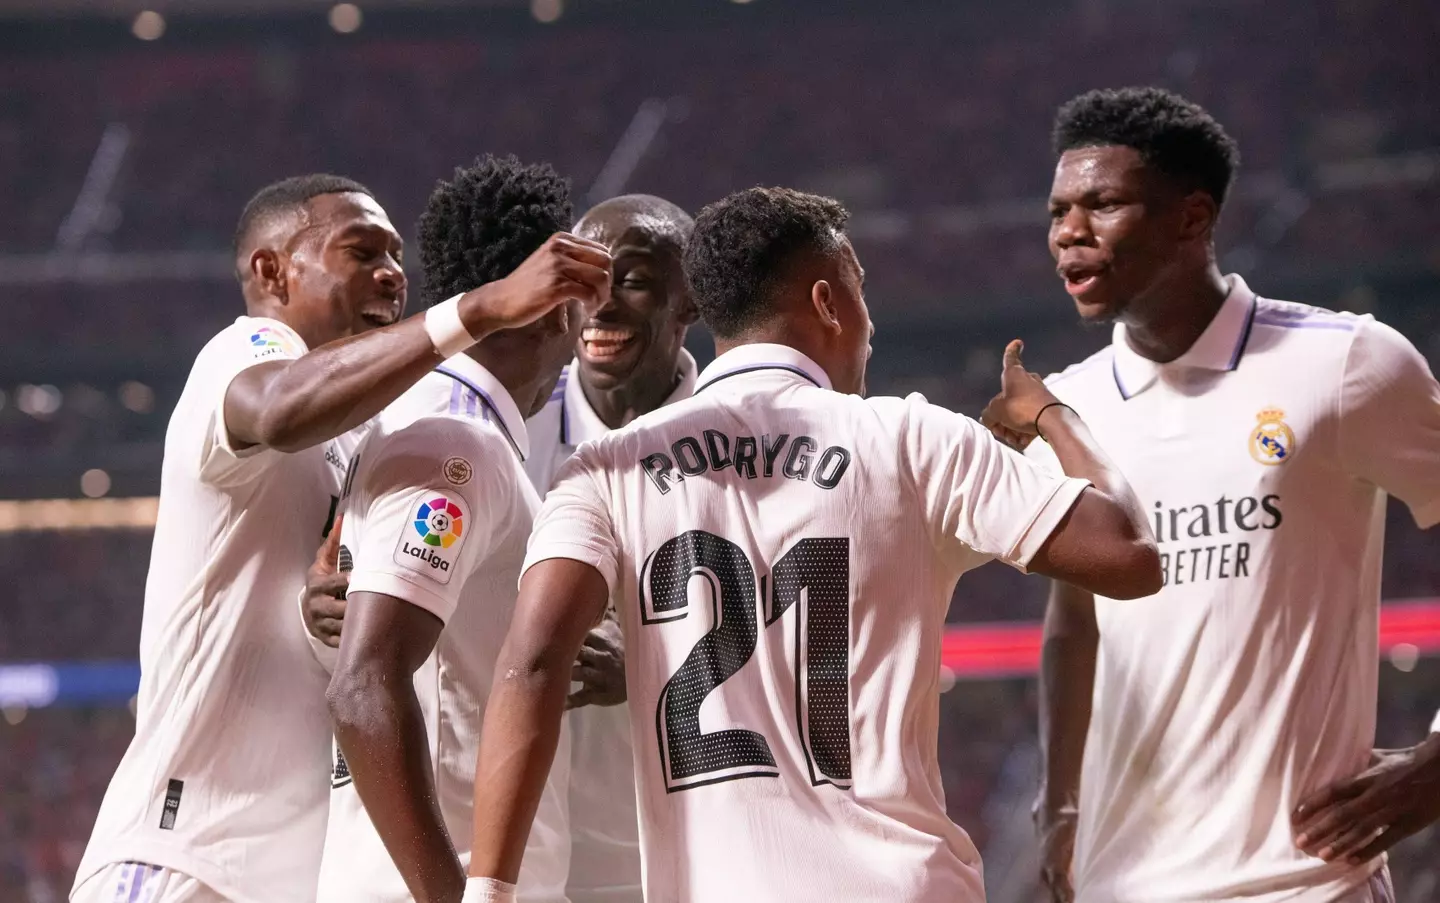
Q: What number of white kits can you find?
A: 5